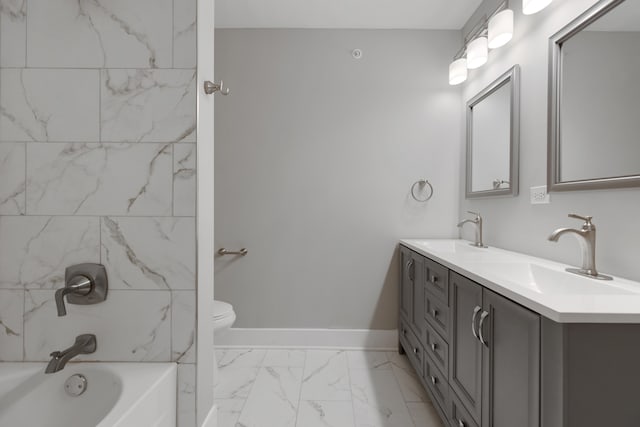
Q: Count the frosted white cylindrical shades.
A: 4